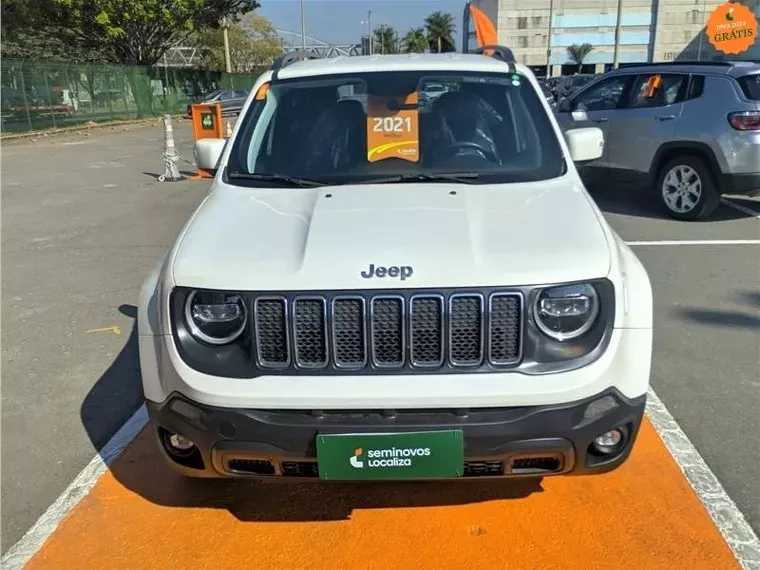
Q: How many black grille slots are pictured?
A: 7